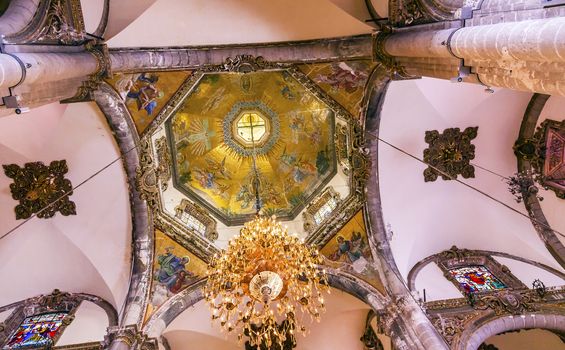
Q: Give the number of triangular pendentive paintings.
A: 4